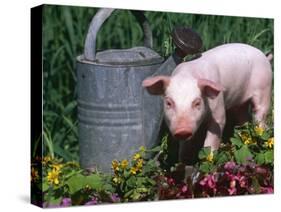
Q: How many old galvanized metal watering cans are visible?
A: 1